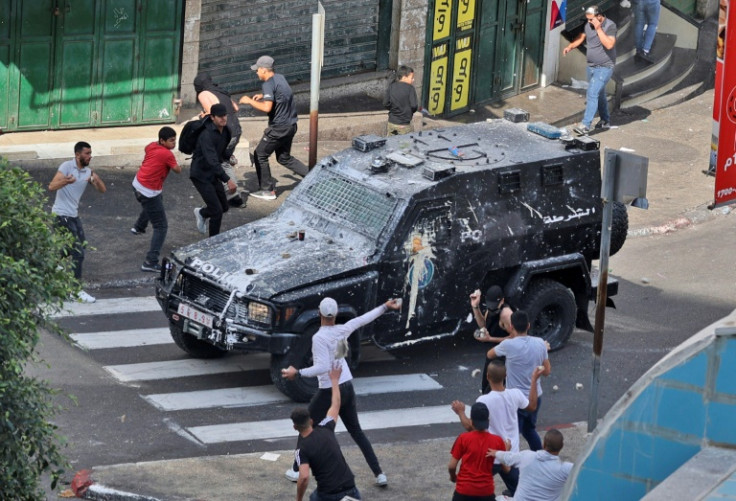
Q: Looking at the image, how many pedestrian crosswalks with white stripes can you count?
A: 1